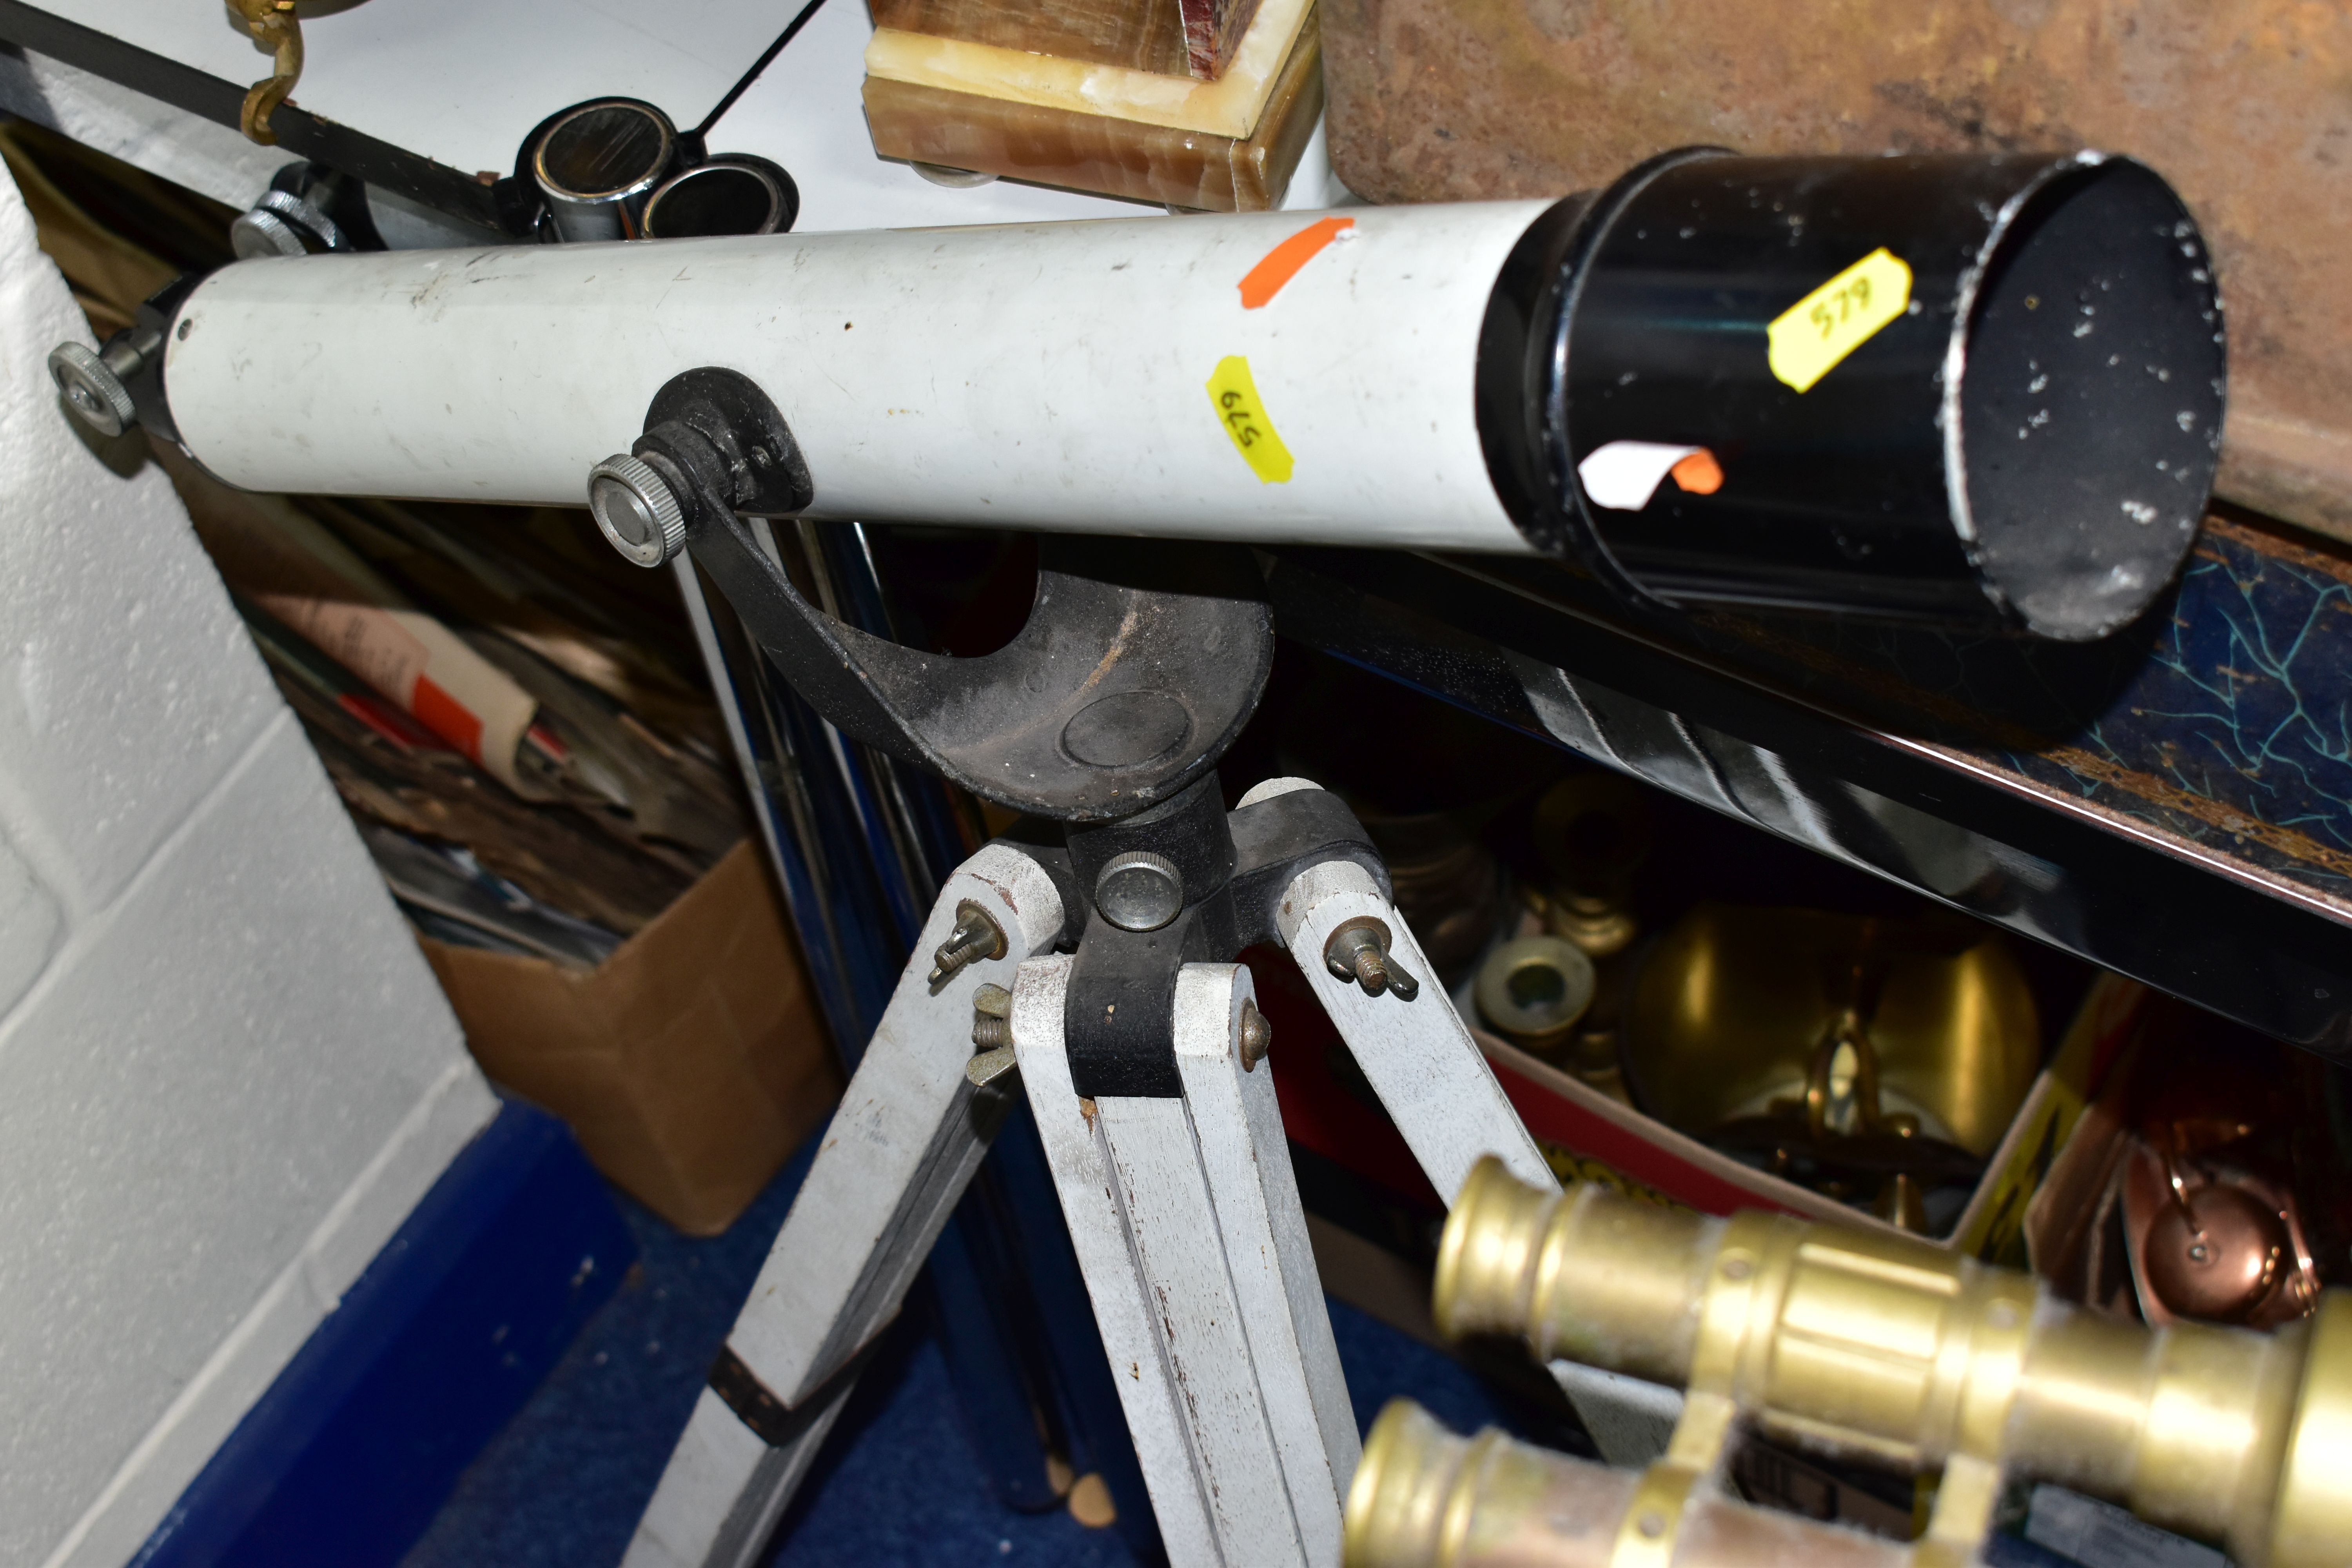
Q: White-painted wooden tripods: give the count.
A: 1